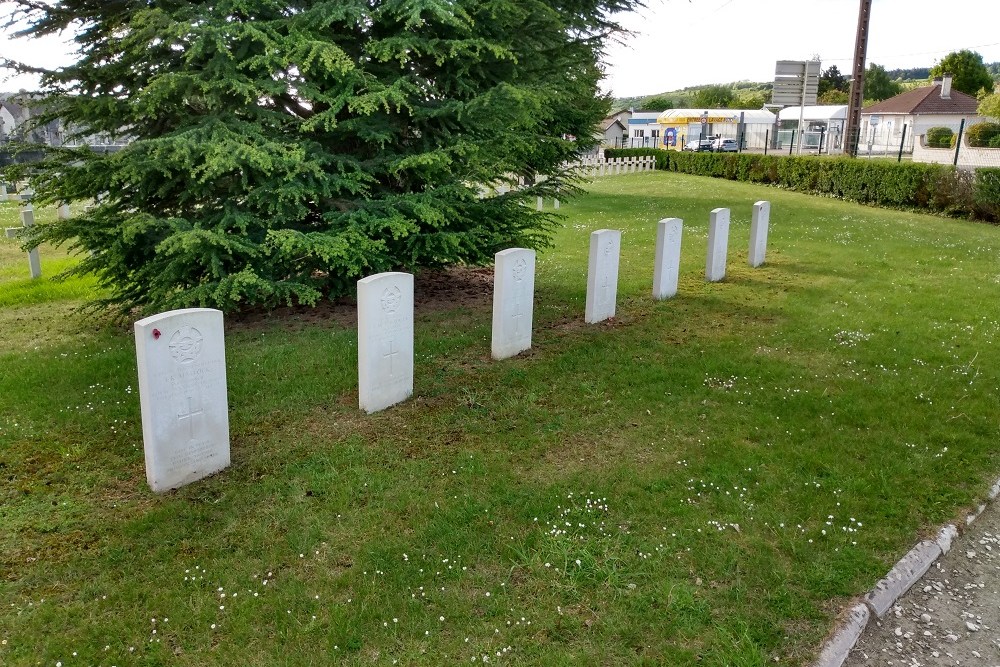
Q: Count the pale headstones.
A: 7